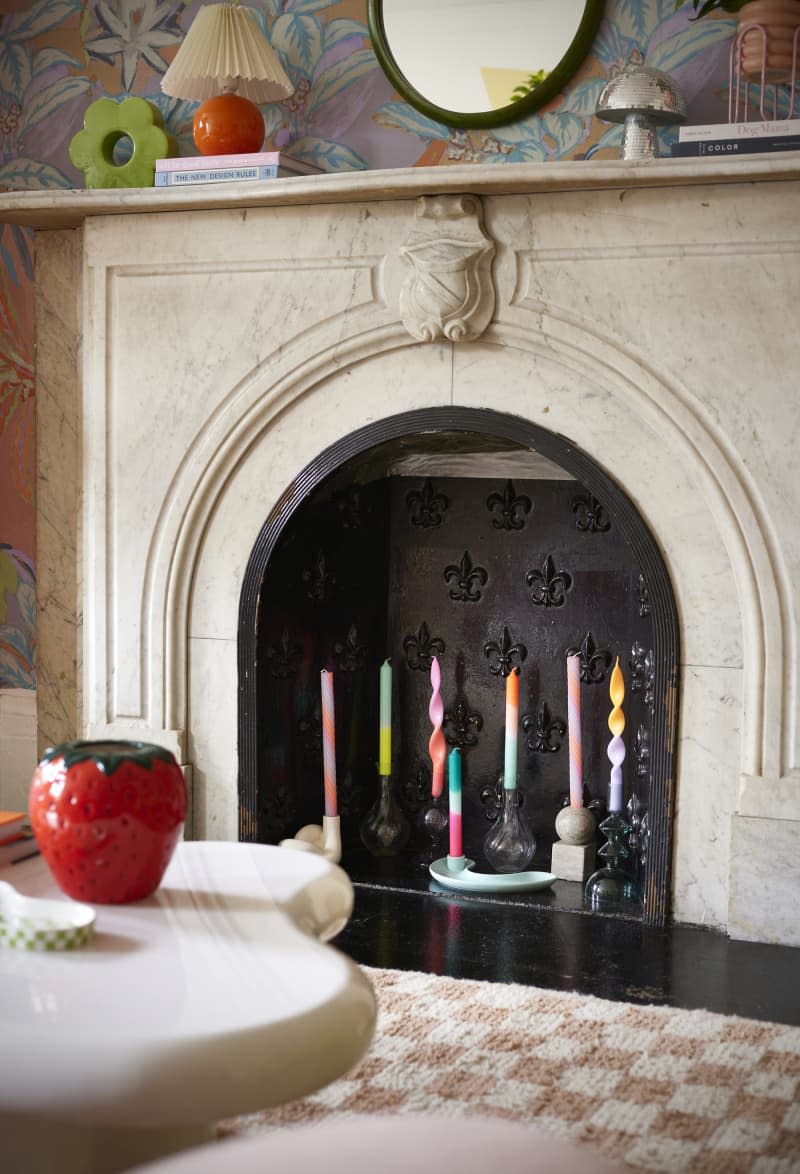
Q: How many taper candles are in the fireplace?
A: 7